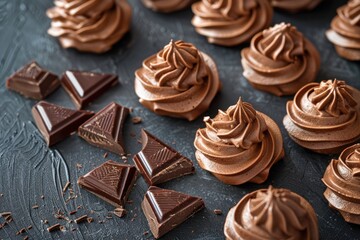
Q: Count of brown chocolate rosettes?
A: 11